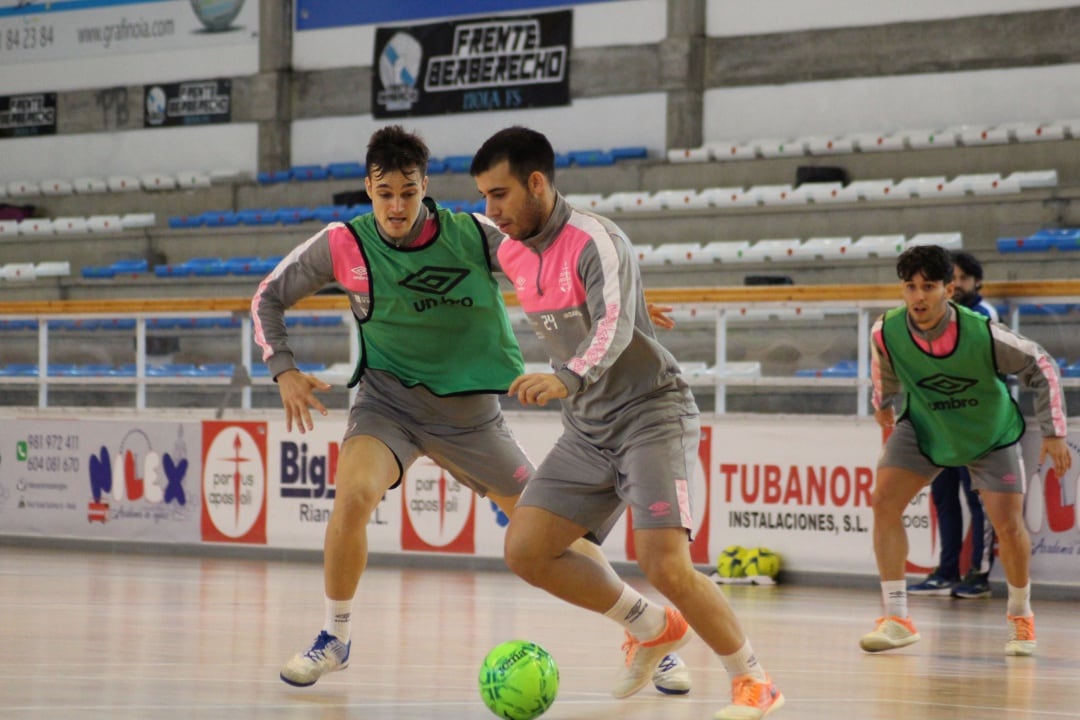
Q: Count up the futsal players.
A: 3